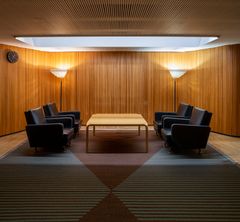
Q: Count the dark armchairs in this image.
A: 4